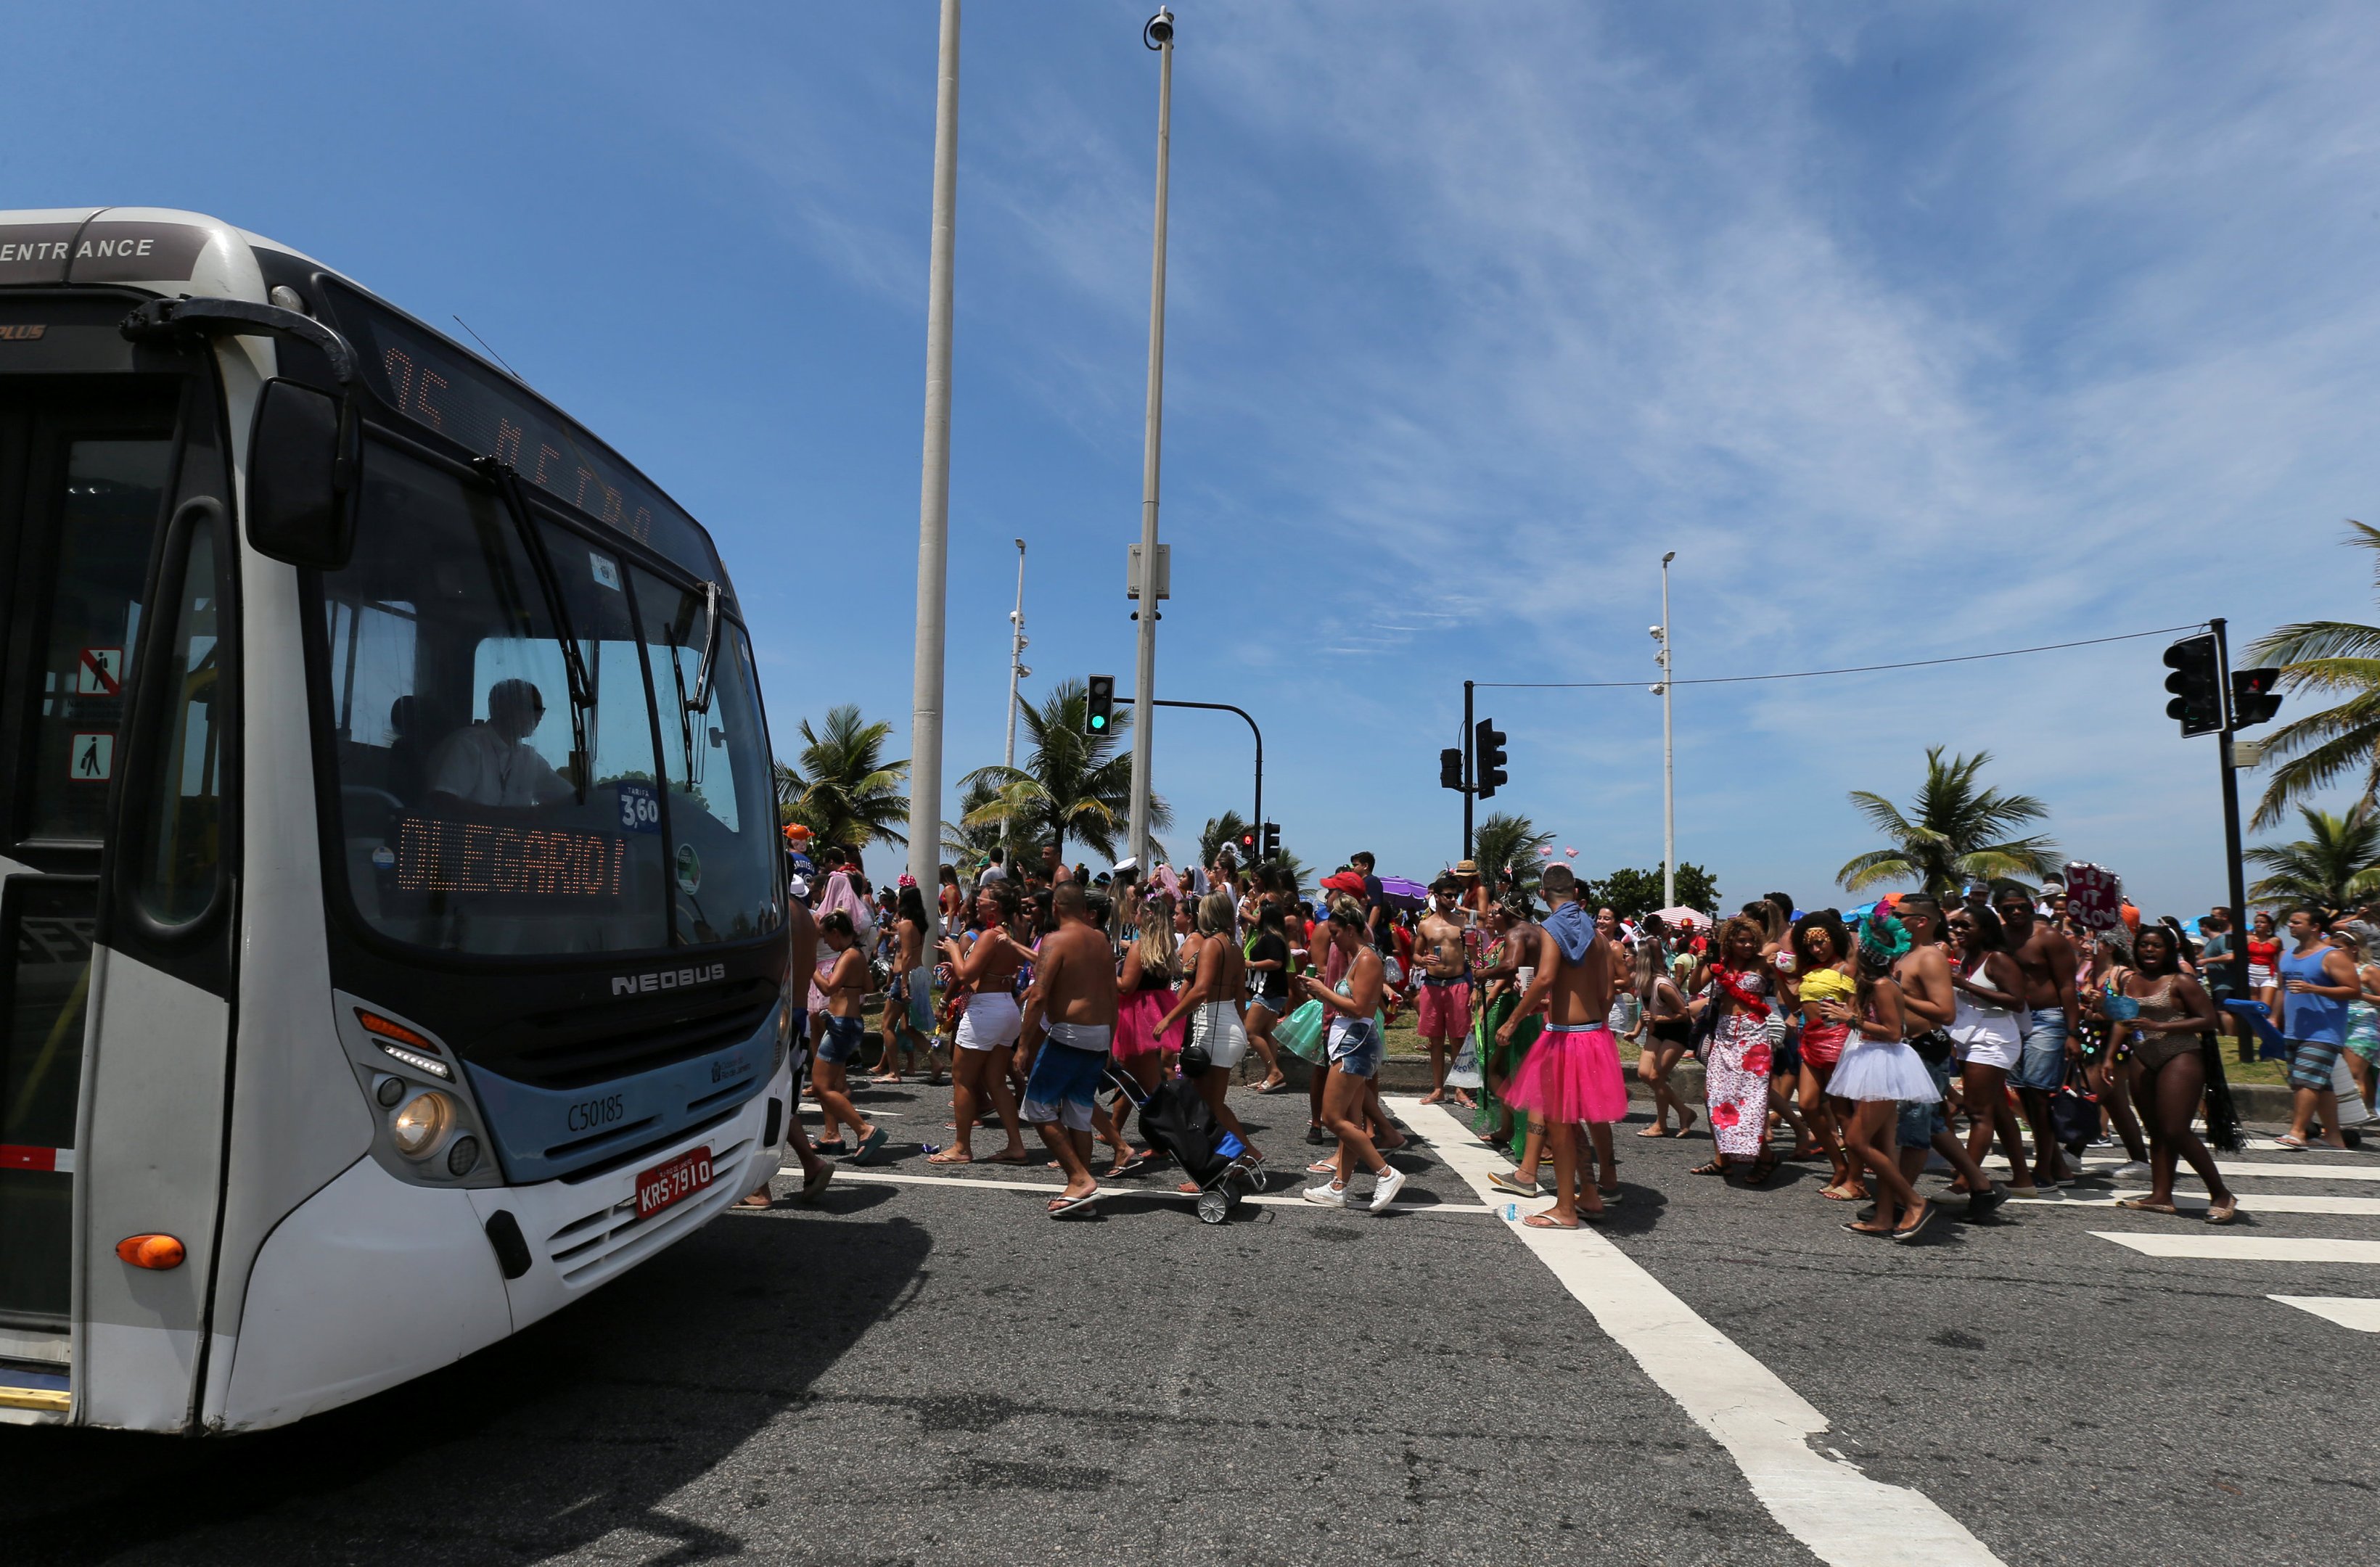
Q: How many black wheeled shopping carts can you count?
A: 1